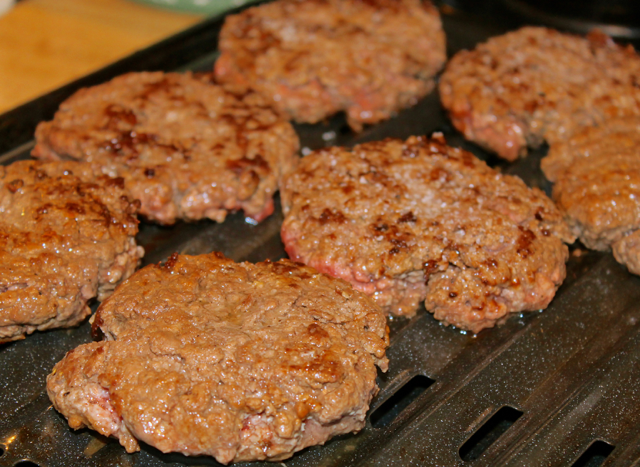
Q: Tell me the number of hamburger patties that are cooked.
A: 7